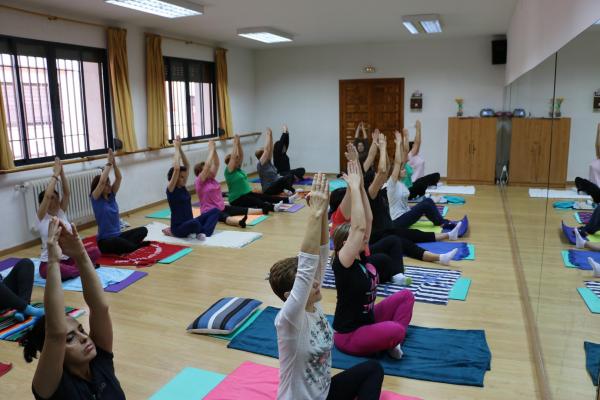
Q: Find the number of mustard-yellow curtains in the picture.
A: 4